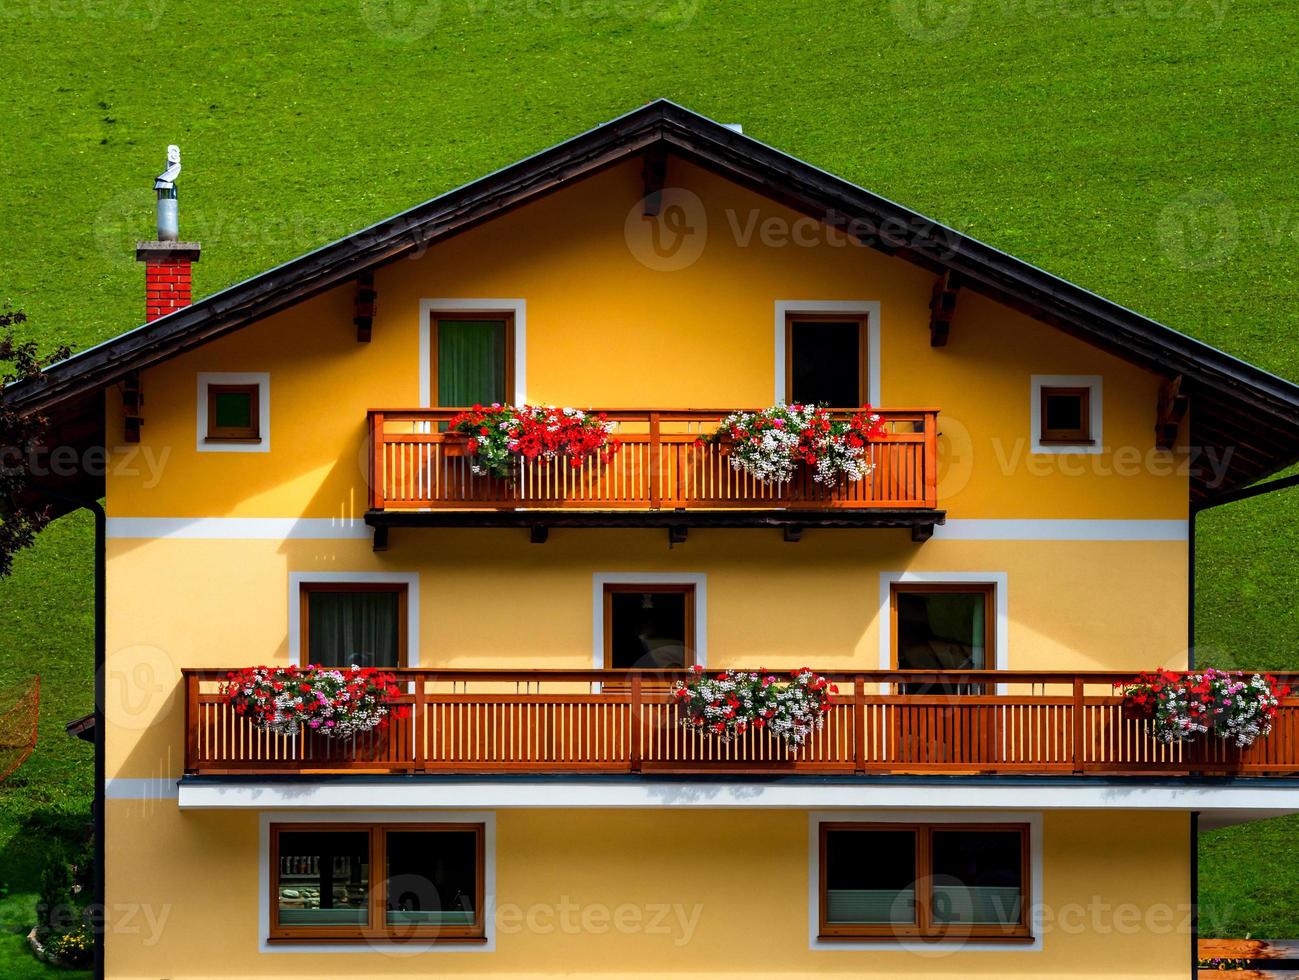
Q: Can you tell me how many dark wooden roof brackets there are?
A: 5